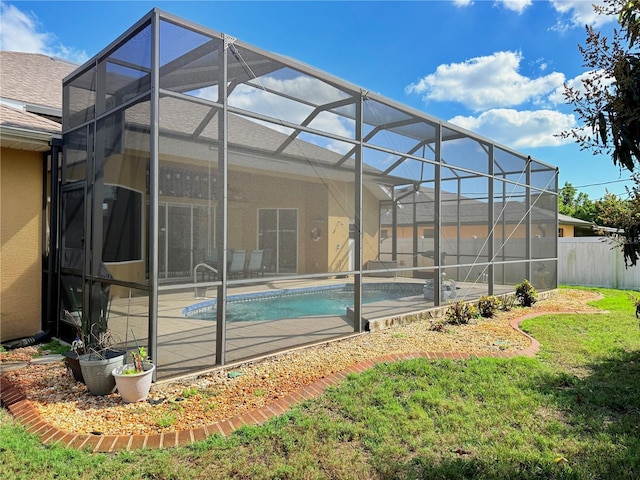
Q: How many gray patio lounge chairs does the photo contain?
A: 2